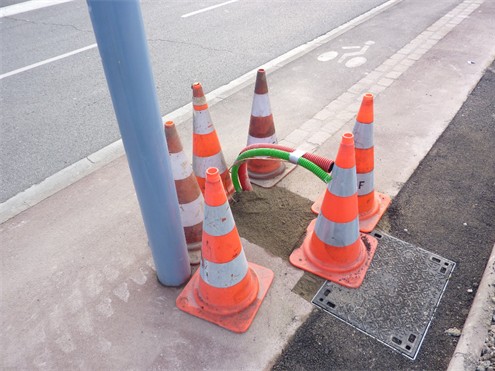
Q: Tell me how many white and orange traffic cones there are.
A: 6